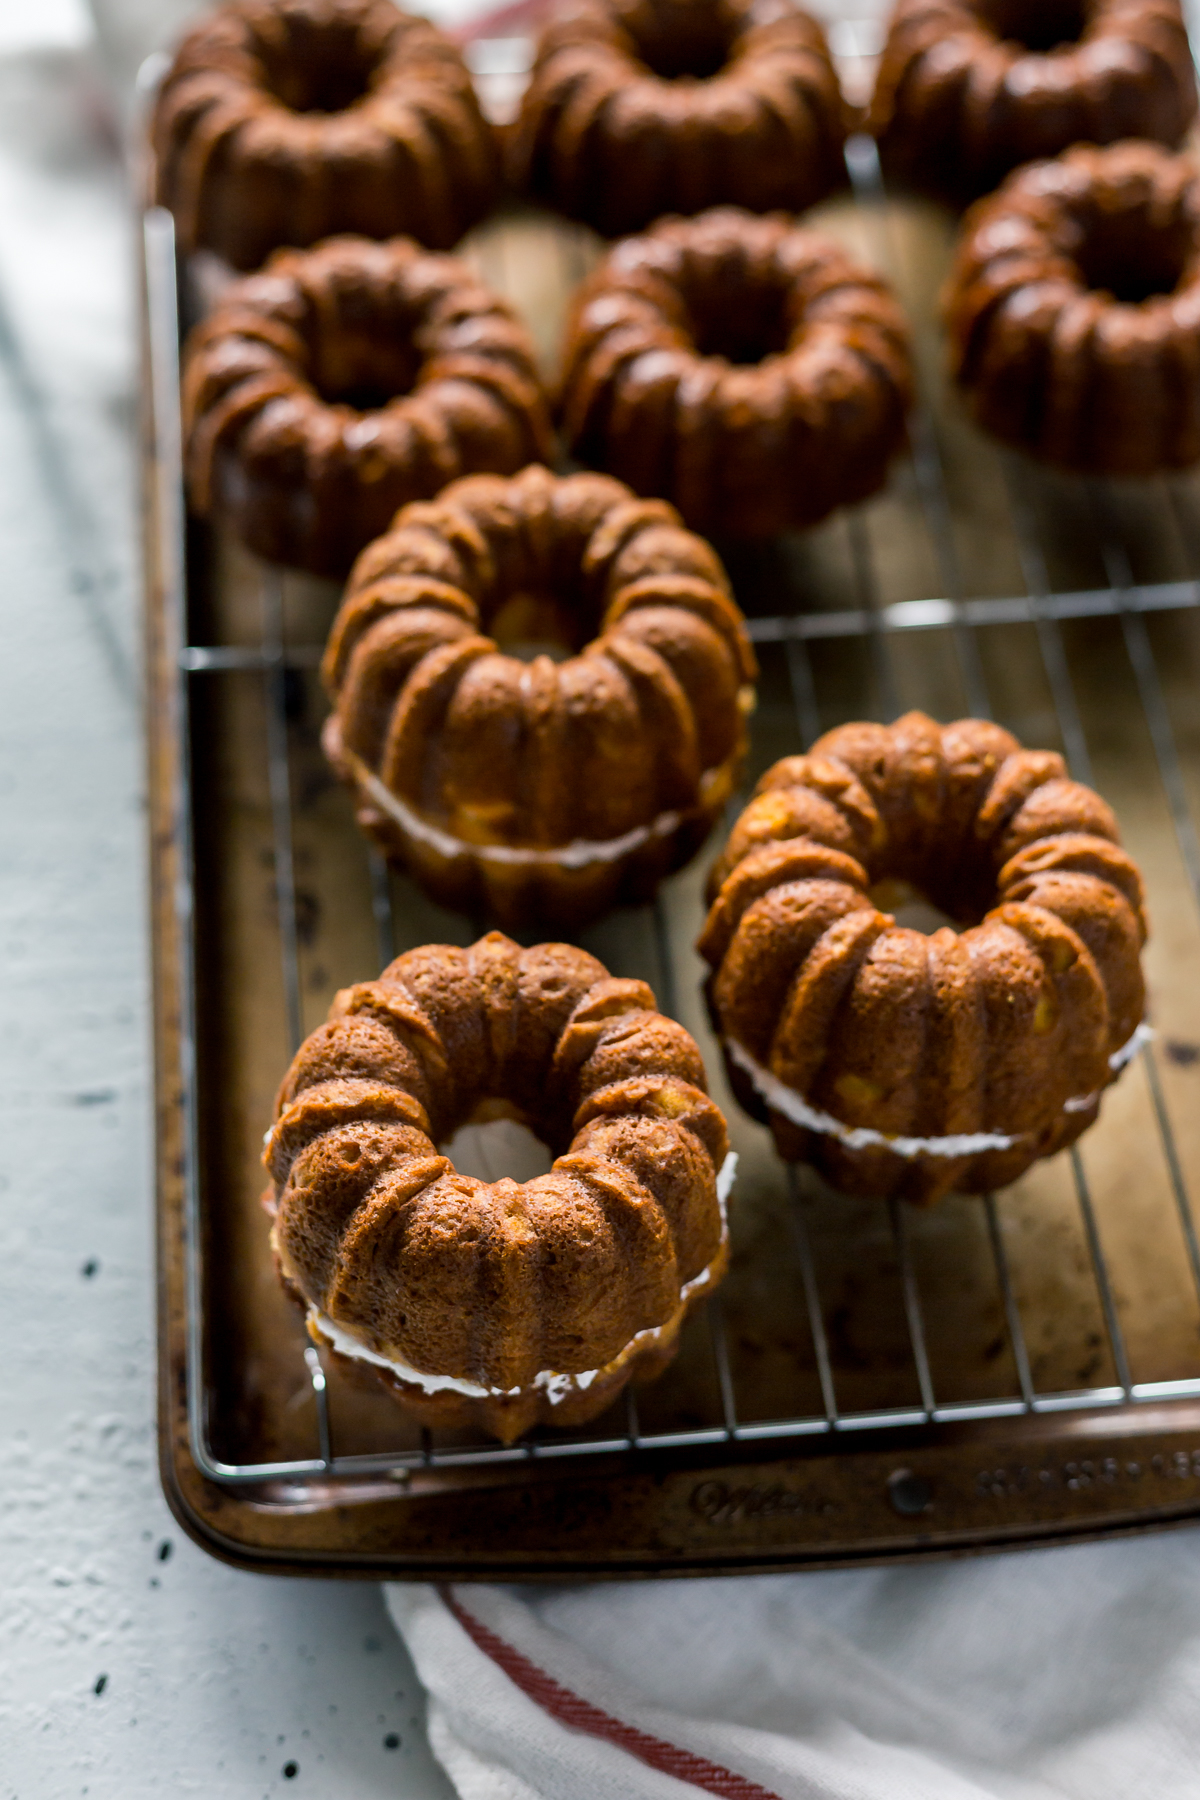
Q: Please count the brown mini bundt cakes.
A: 9